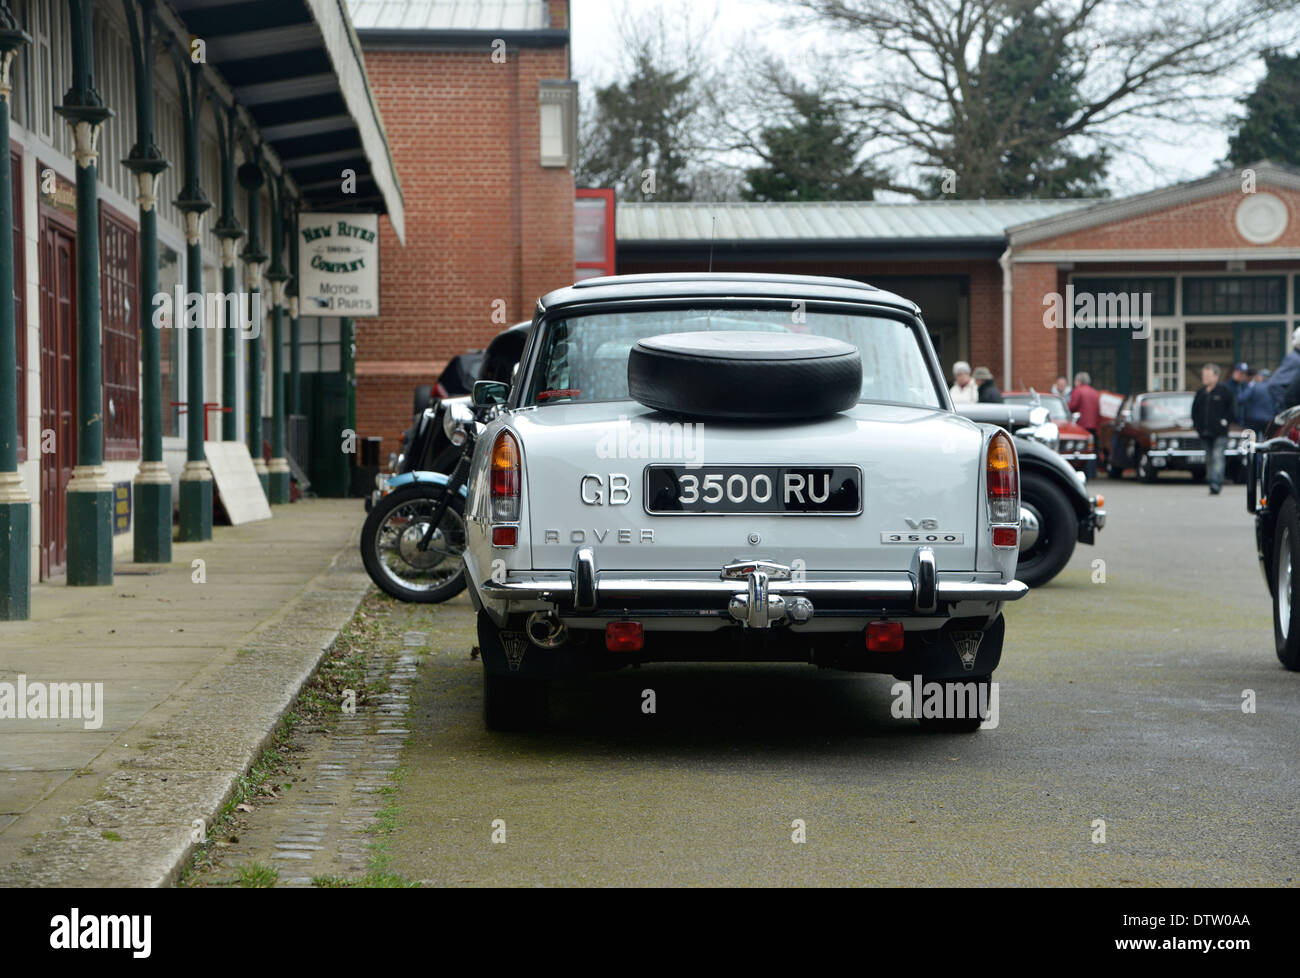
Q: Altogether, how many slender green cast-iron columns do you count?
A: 8